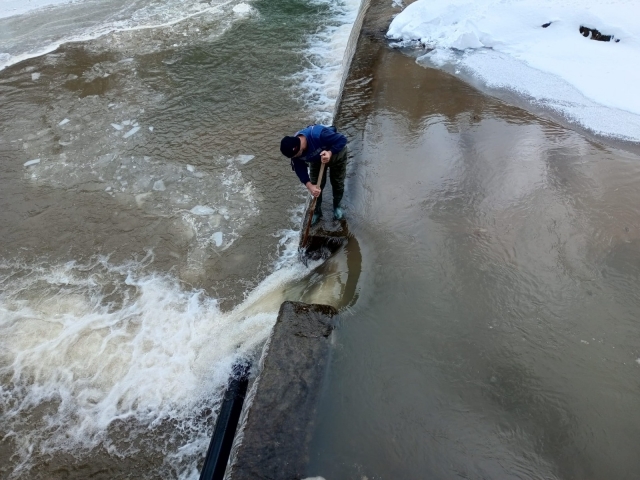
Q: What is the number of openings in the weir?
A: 1